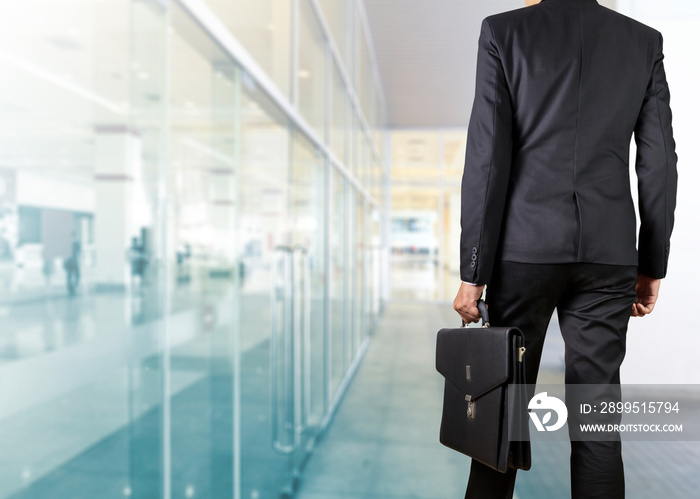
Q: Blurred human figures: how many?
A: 2